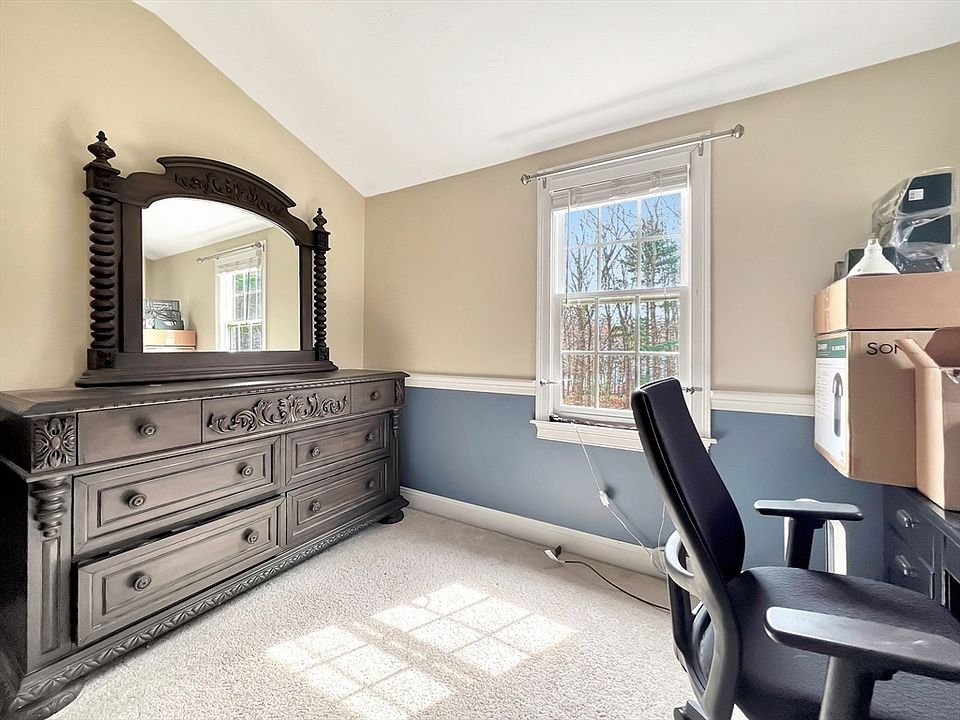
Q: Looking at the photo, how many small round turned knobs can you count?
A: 10